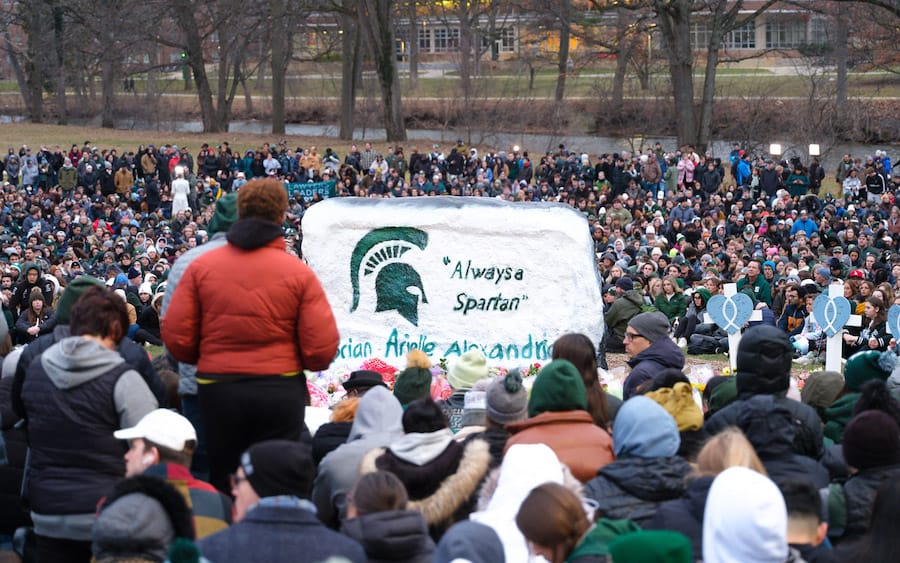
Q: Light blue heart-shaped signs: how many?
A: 3